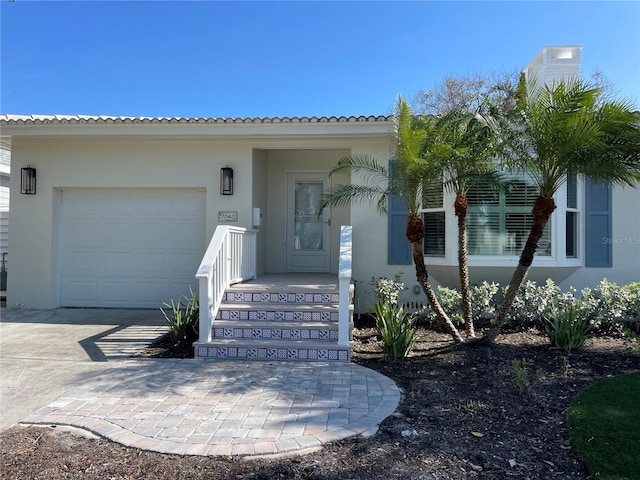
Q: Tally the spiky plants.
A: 3